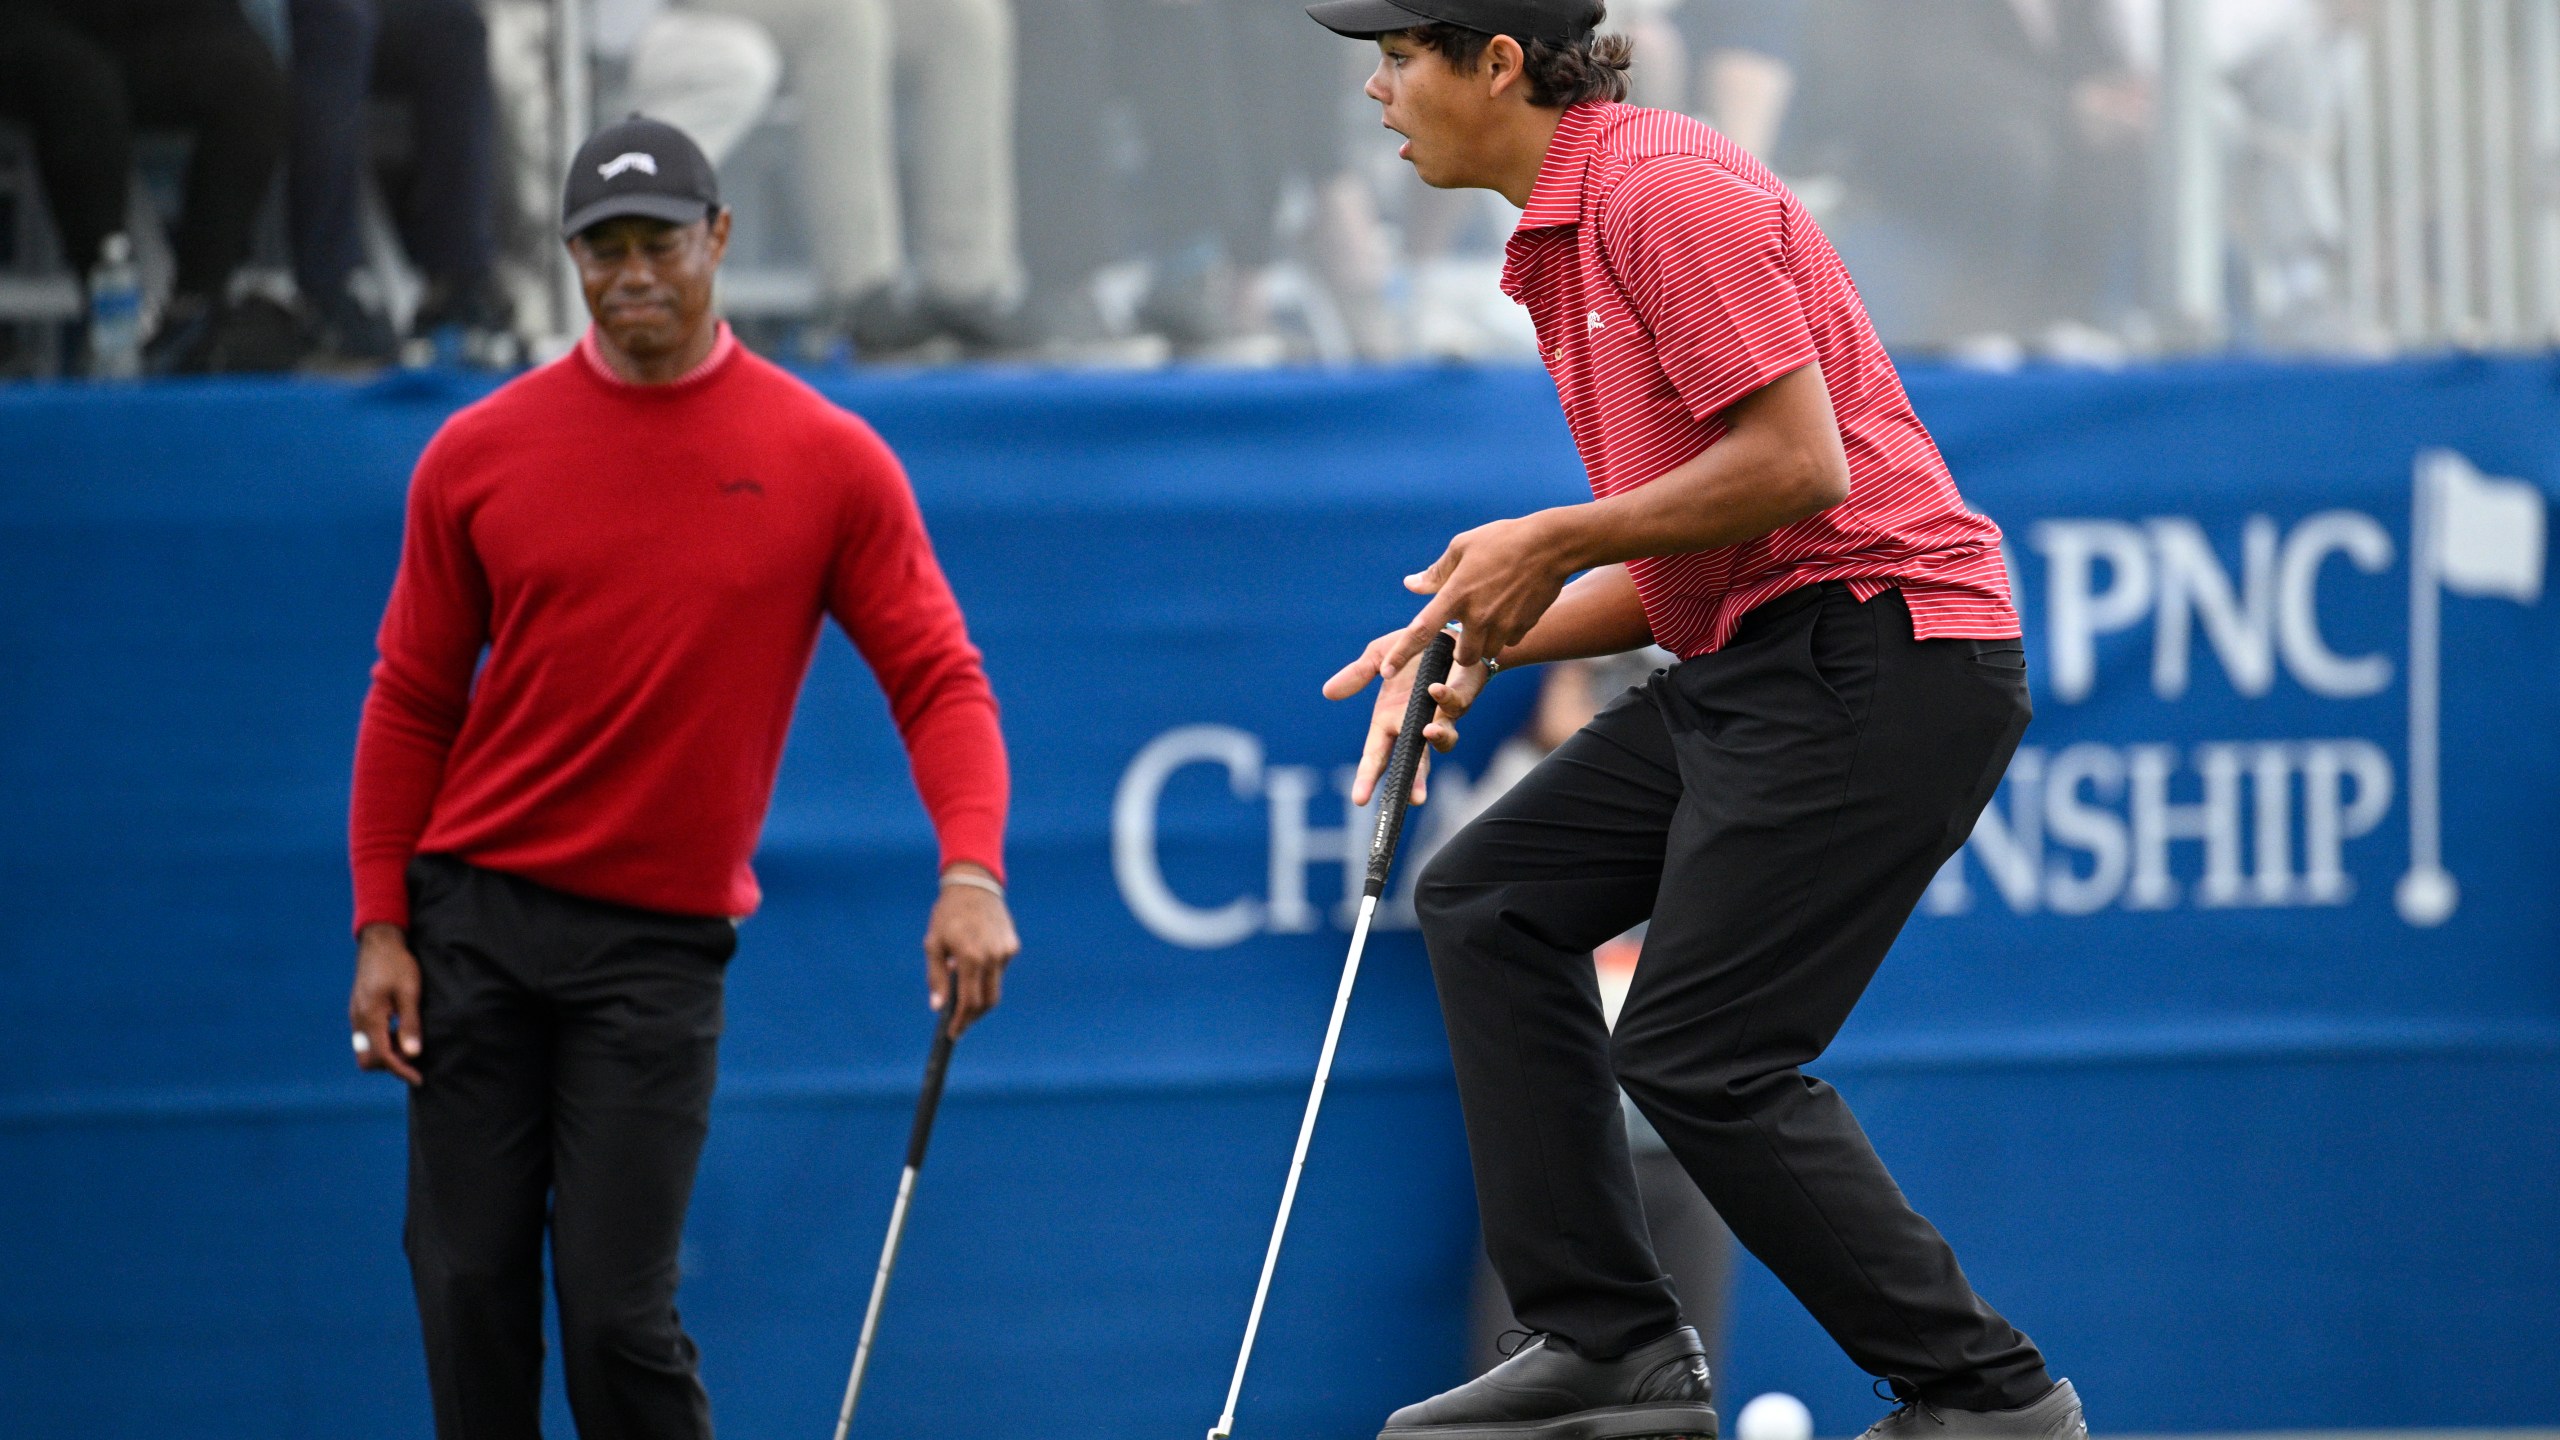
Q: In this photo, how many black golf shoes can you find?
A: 2